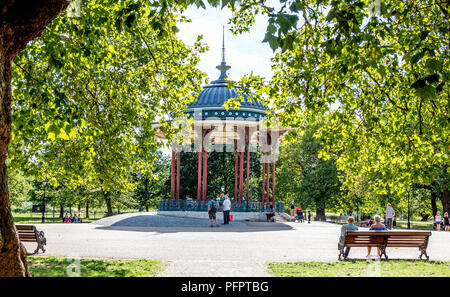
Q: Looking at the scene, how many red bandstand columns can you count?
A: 10